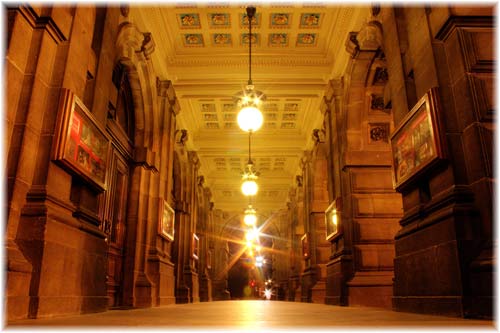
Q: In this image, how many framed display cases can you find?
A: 6